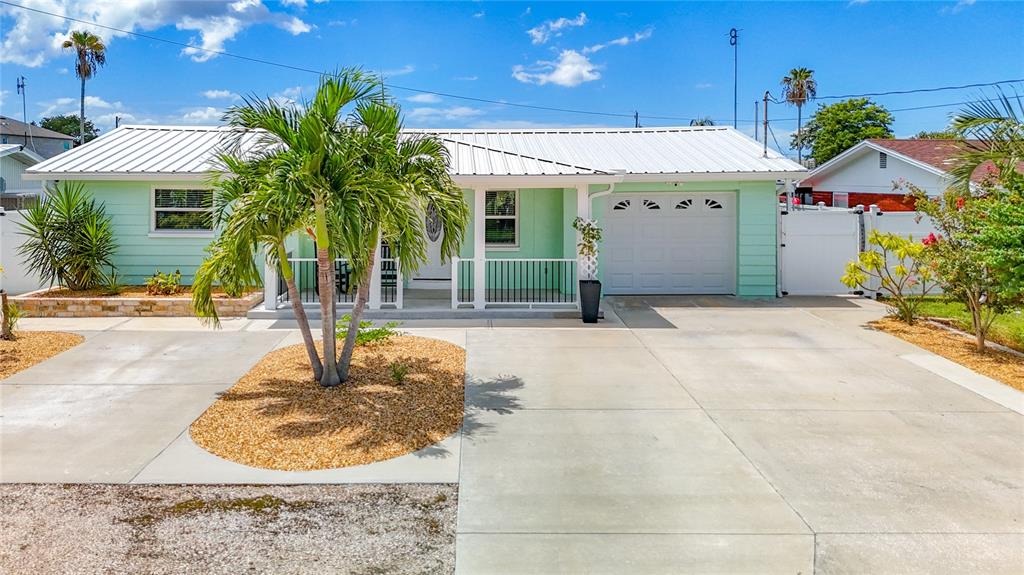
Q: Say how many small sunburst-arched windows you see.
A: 4